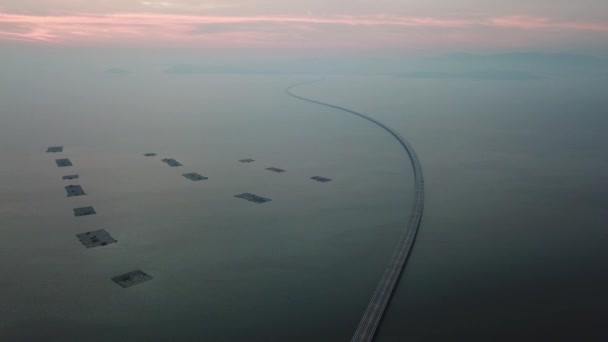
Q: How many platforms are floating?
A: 14